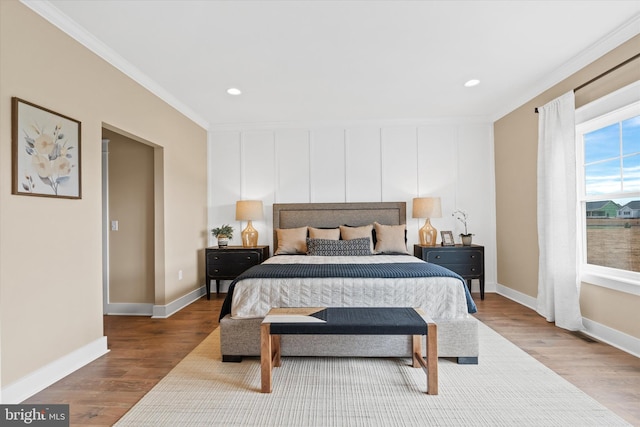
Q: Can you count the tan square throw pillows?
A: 4